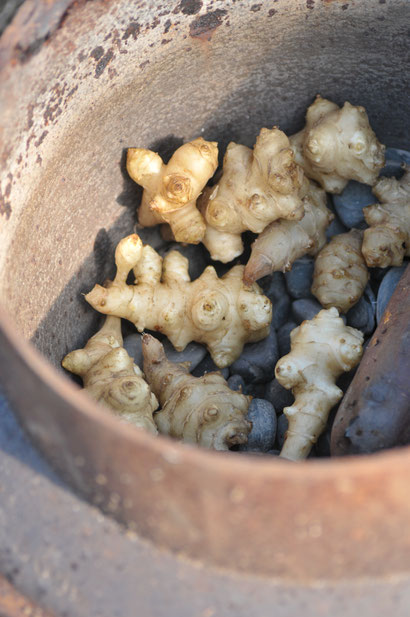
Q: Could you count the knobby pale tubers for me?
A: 10